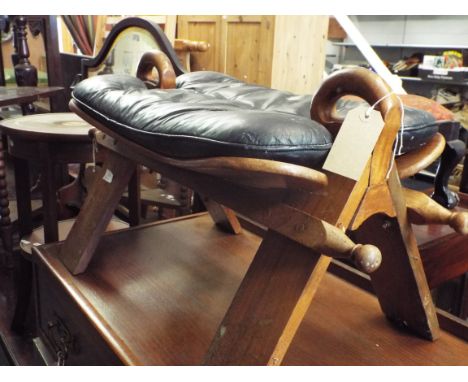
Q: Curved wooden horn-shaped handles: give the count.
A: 2